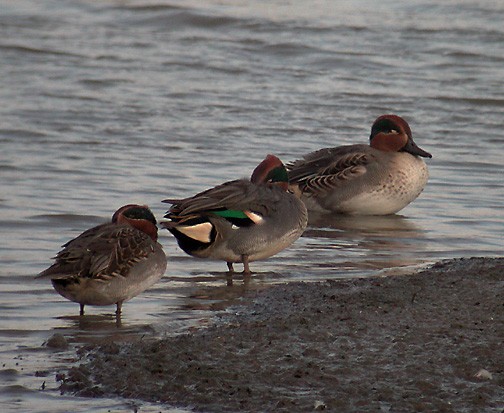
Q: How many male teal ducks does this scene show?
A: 3